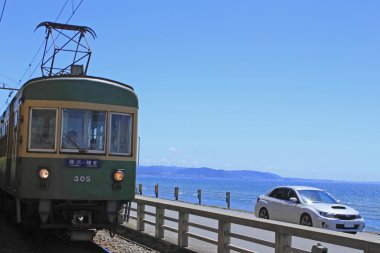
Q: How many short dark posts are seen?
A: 5